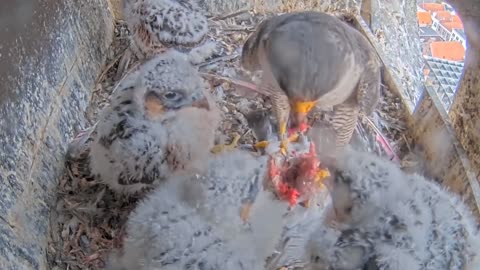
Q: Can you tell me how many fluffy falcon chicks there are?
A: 4